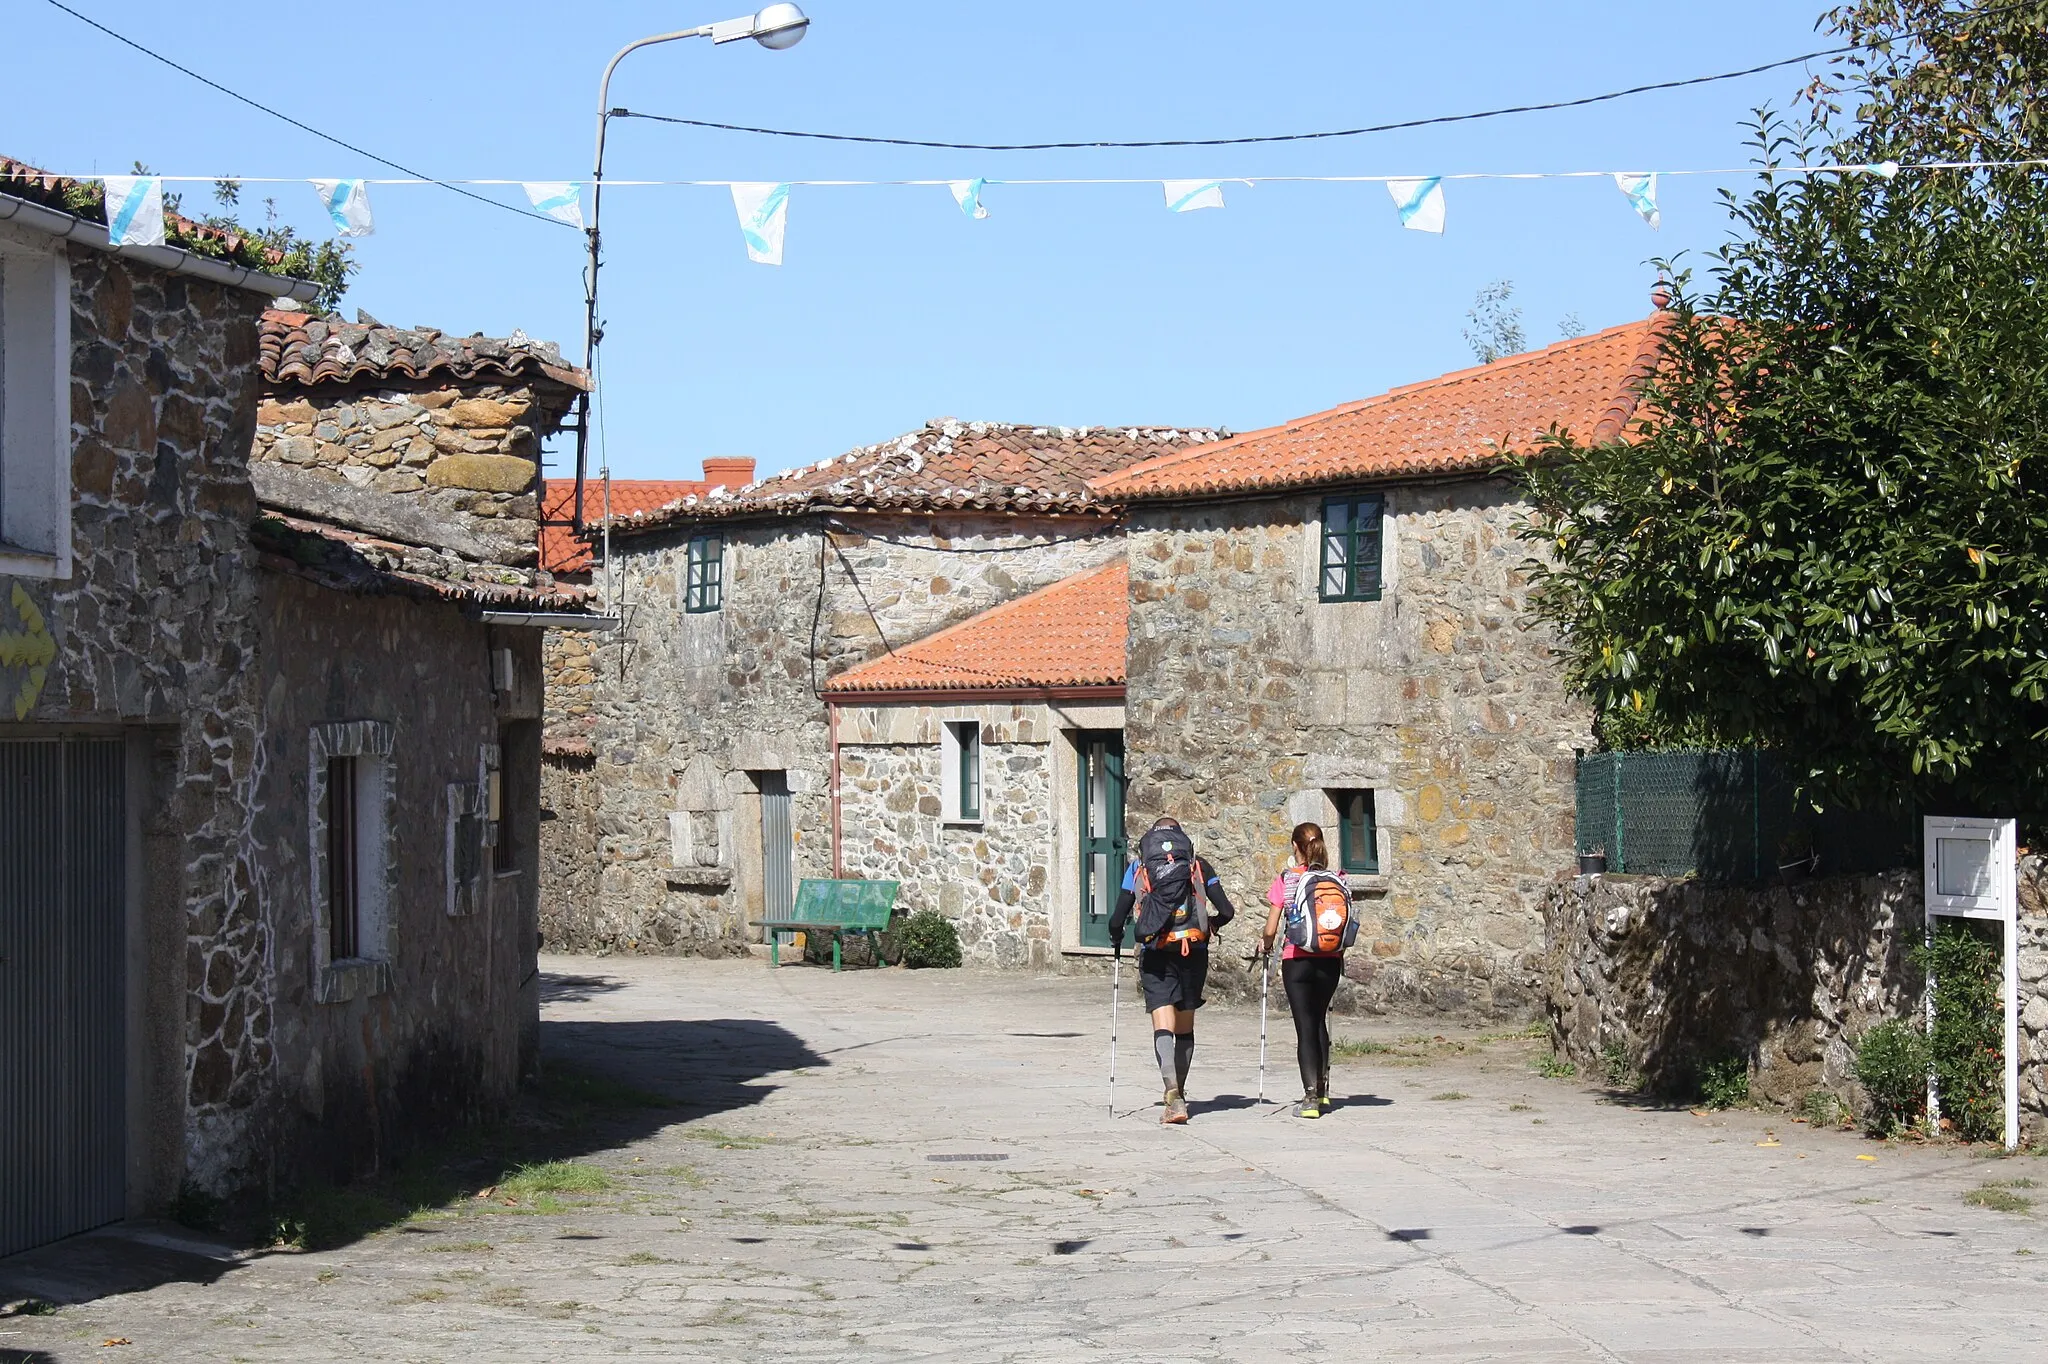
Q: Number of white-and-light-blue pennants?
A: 9